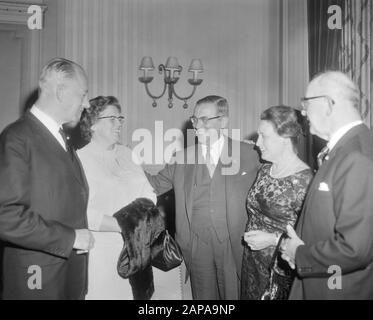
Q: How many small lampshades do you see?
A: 3